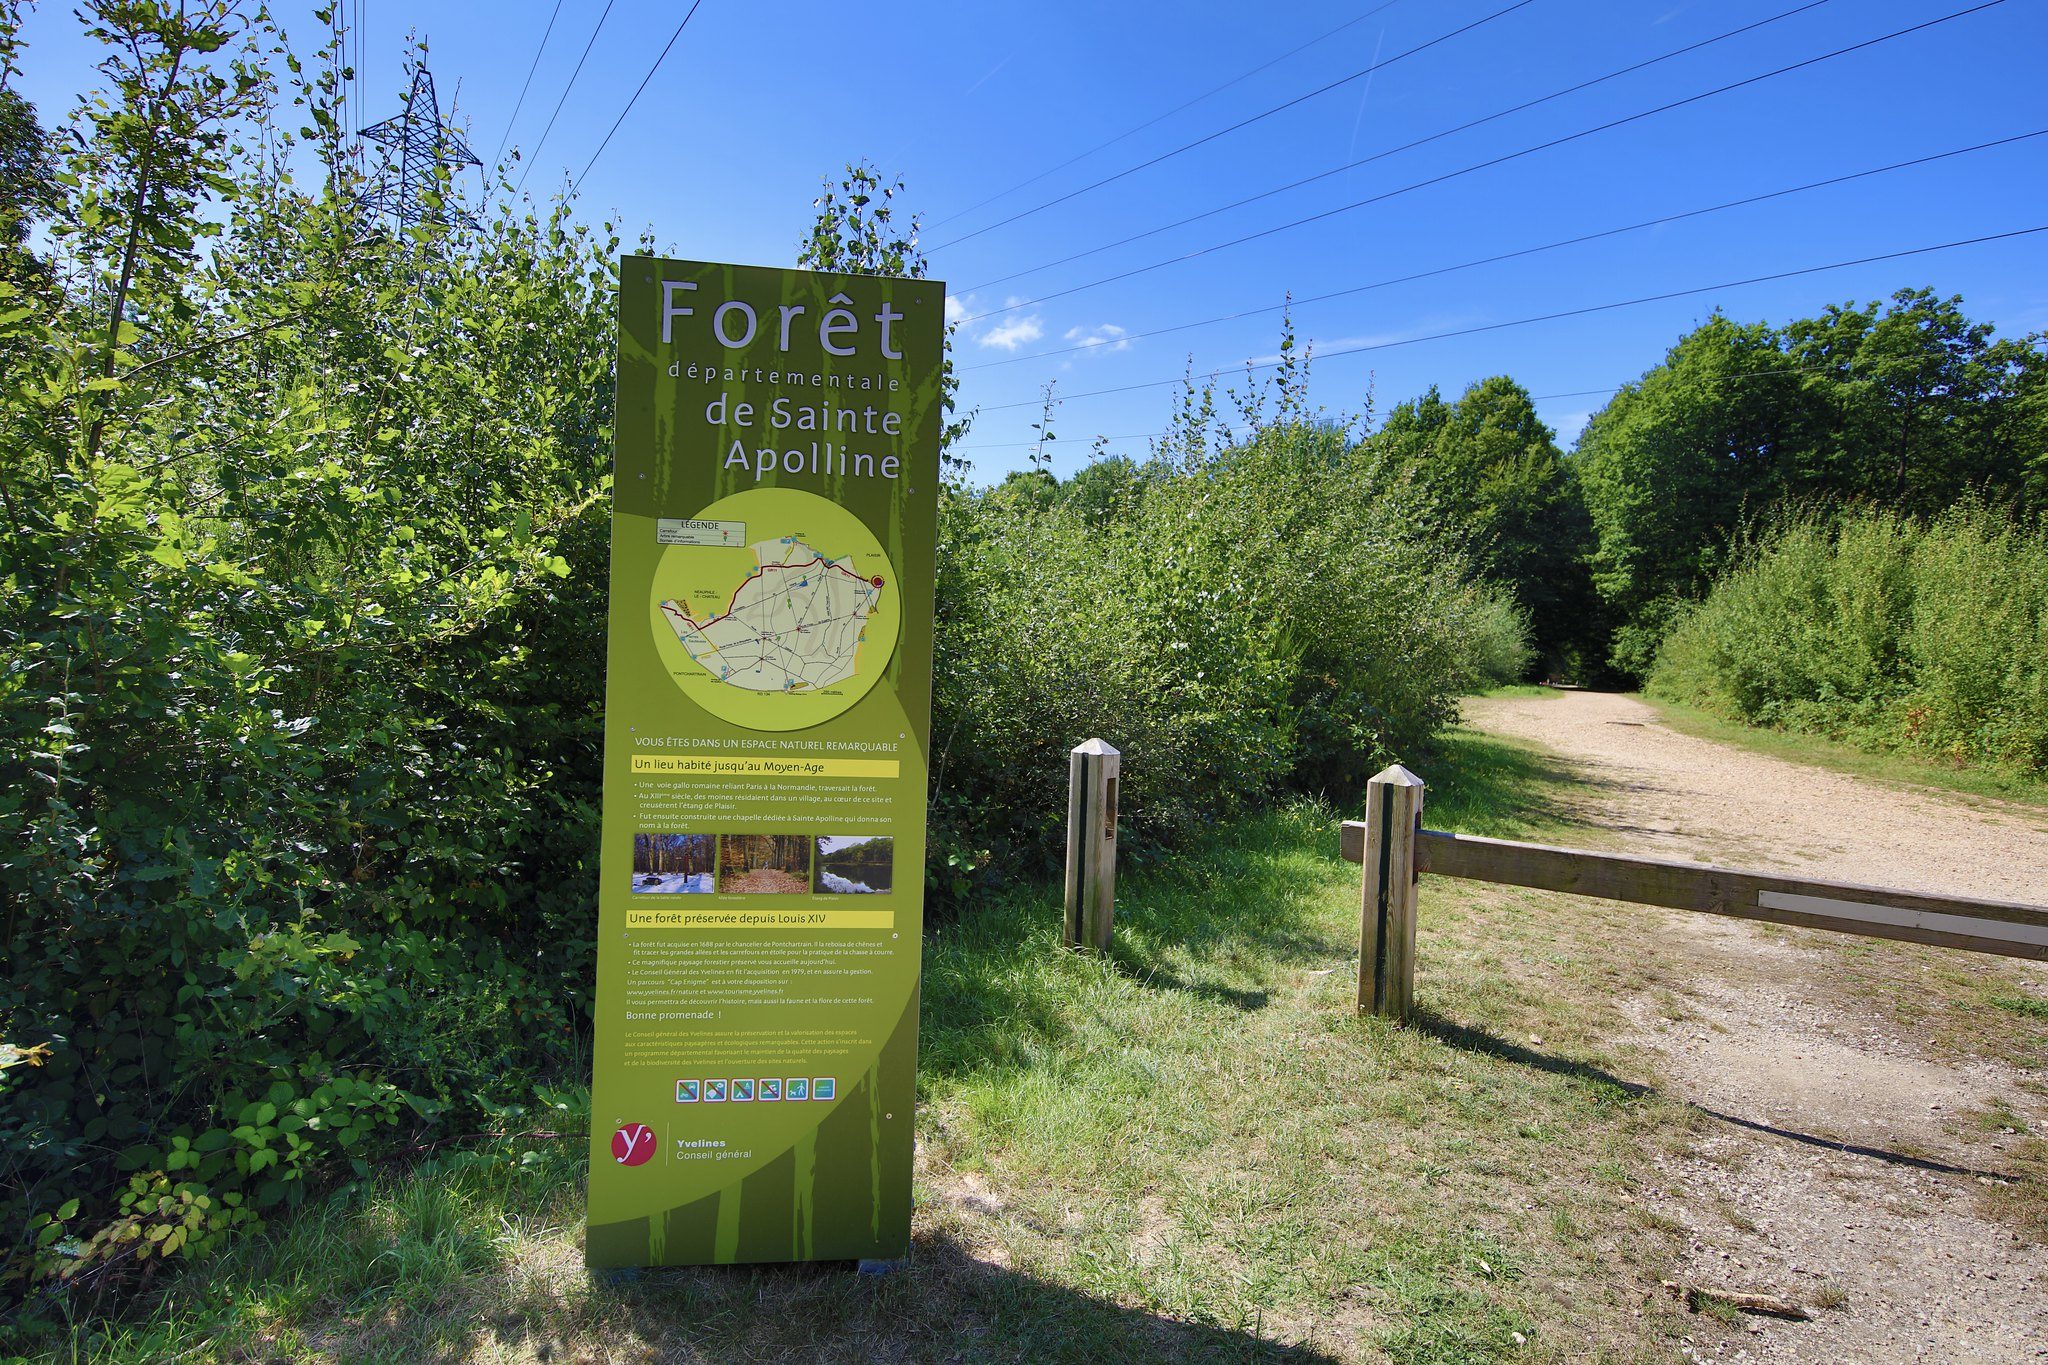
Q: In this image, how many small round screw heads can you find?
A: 10